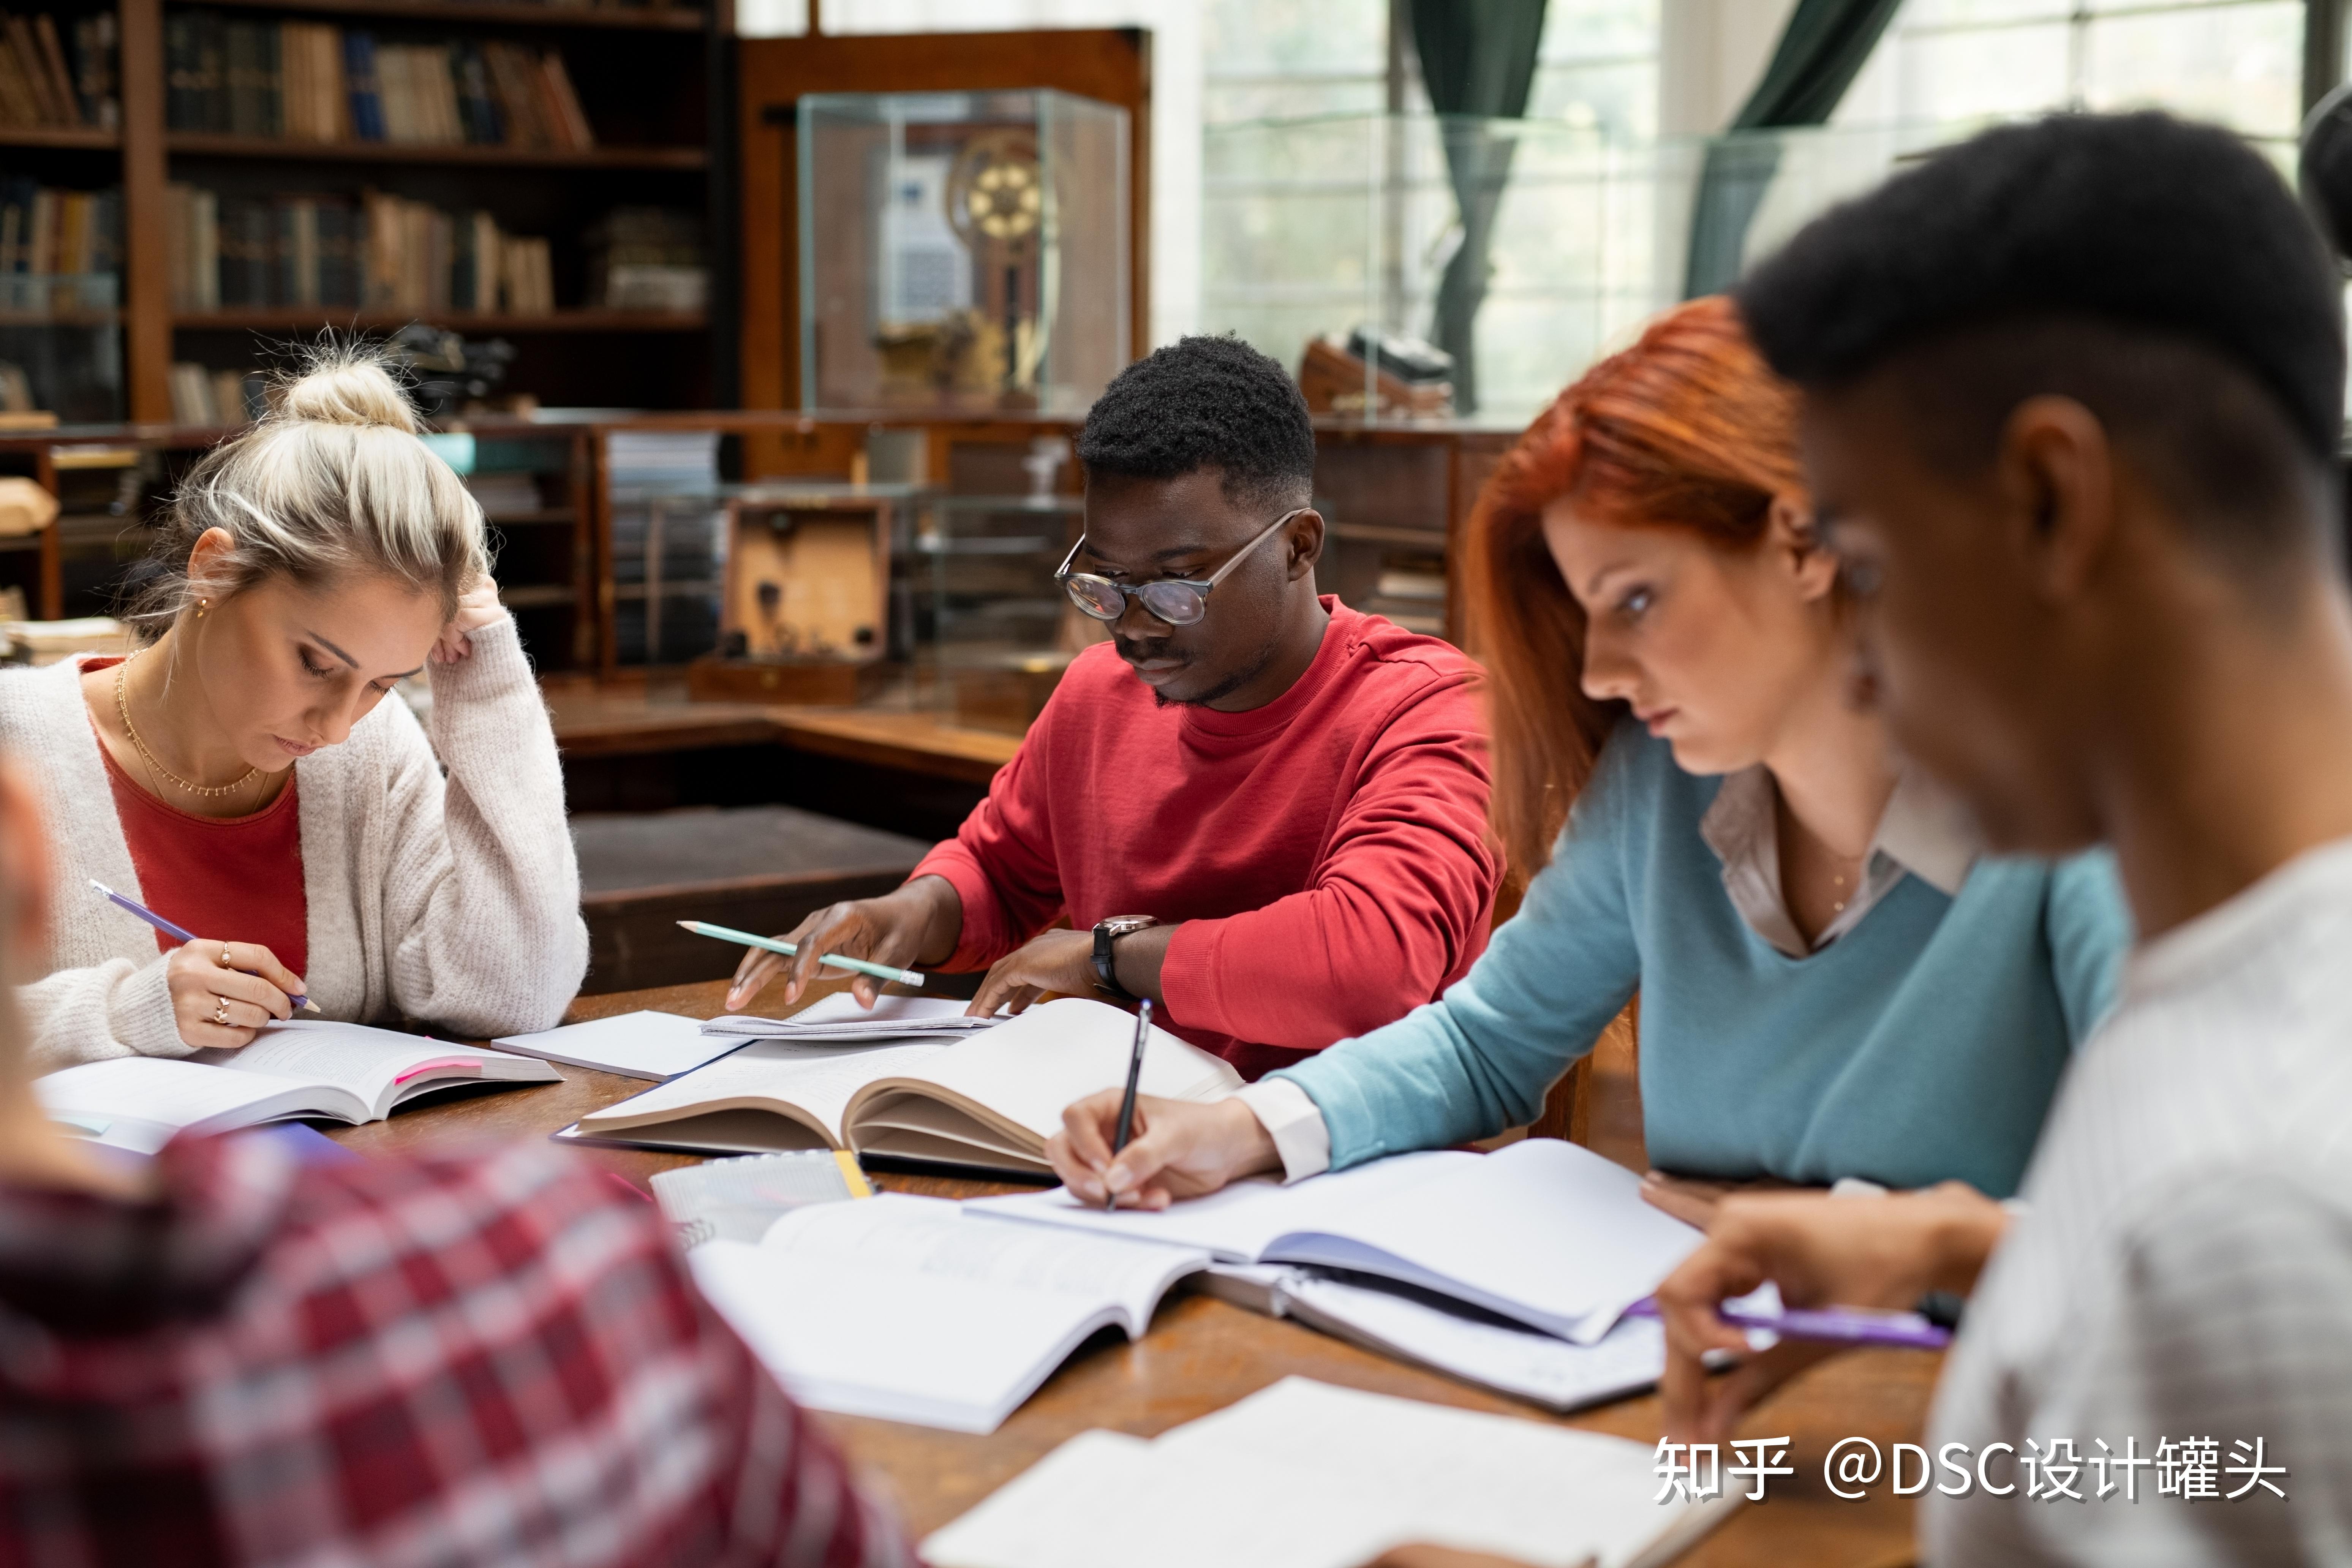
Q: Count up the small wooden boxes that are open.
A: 1